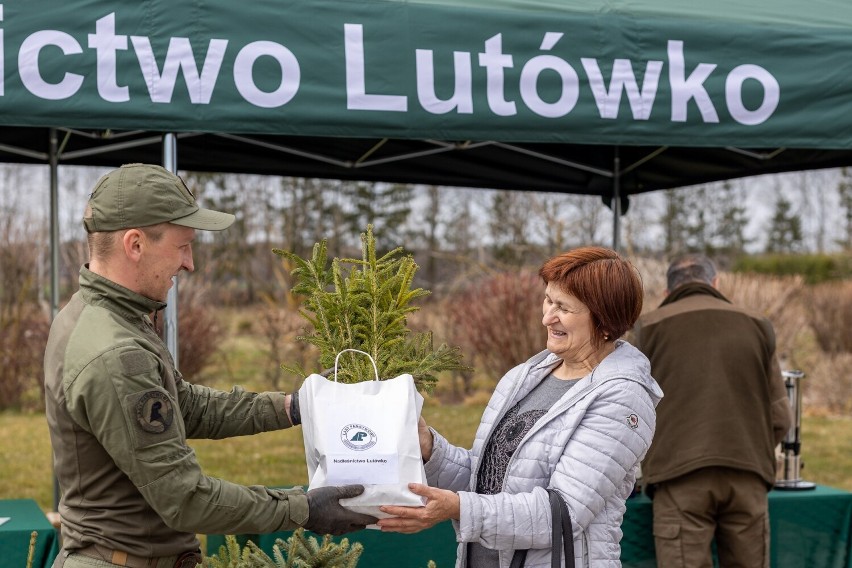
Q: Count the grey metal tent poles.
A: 3